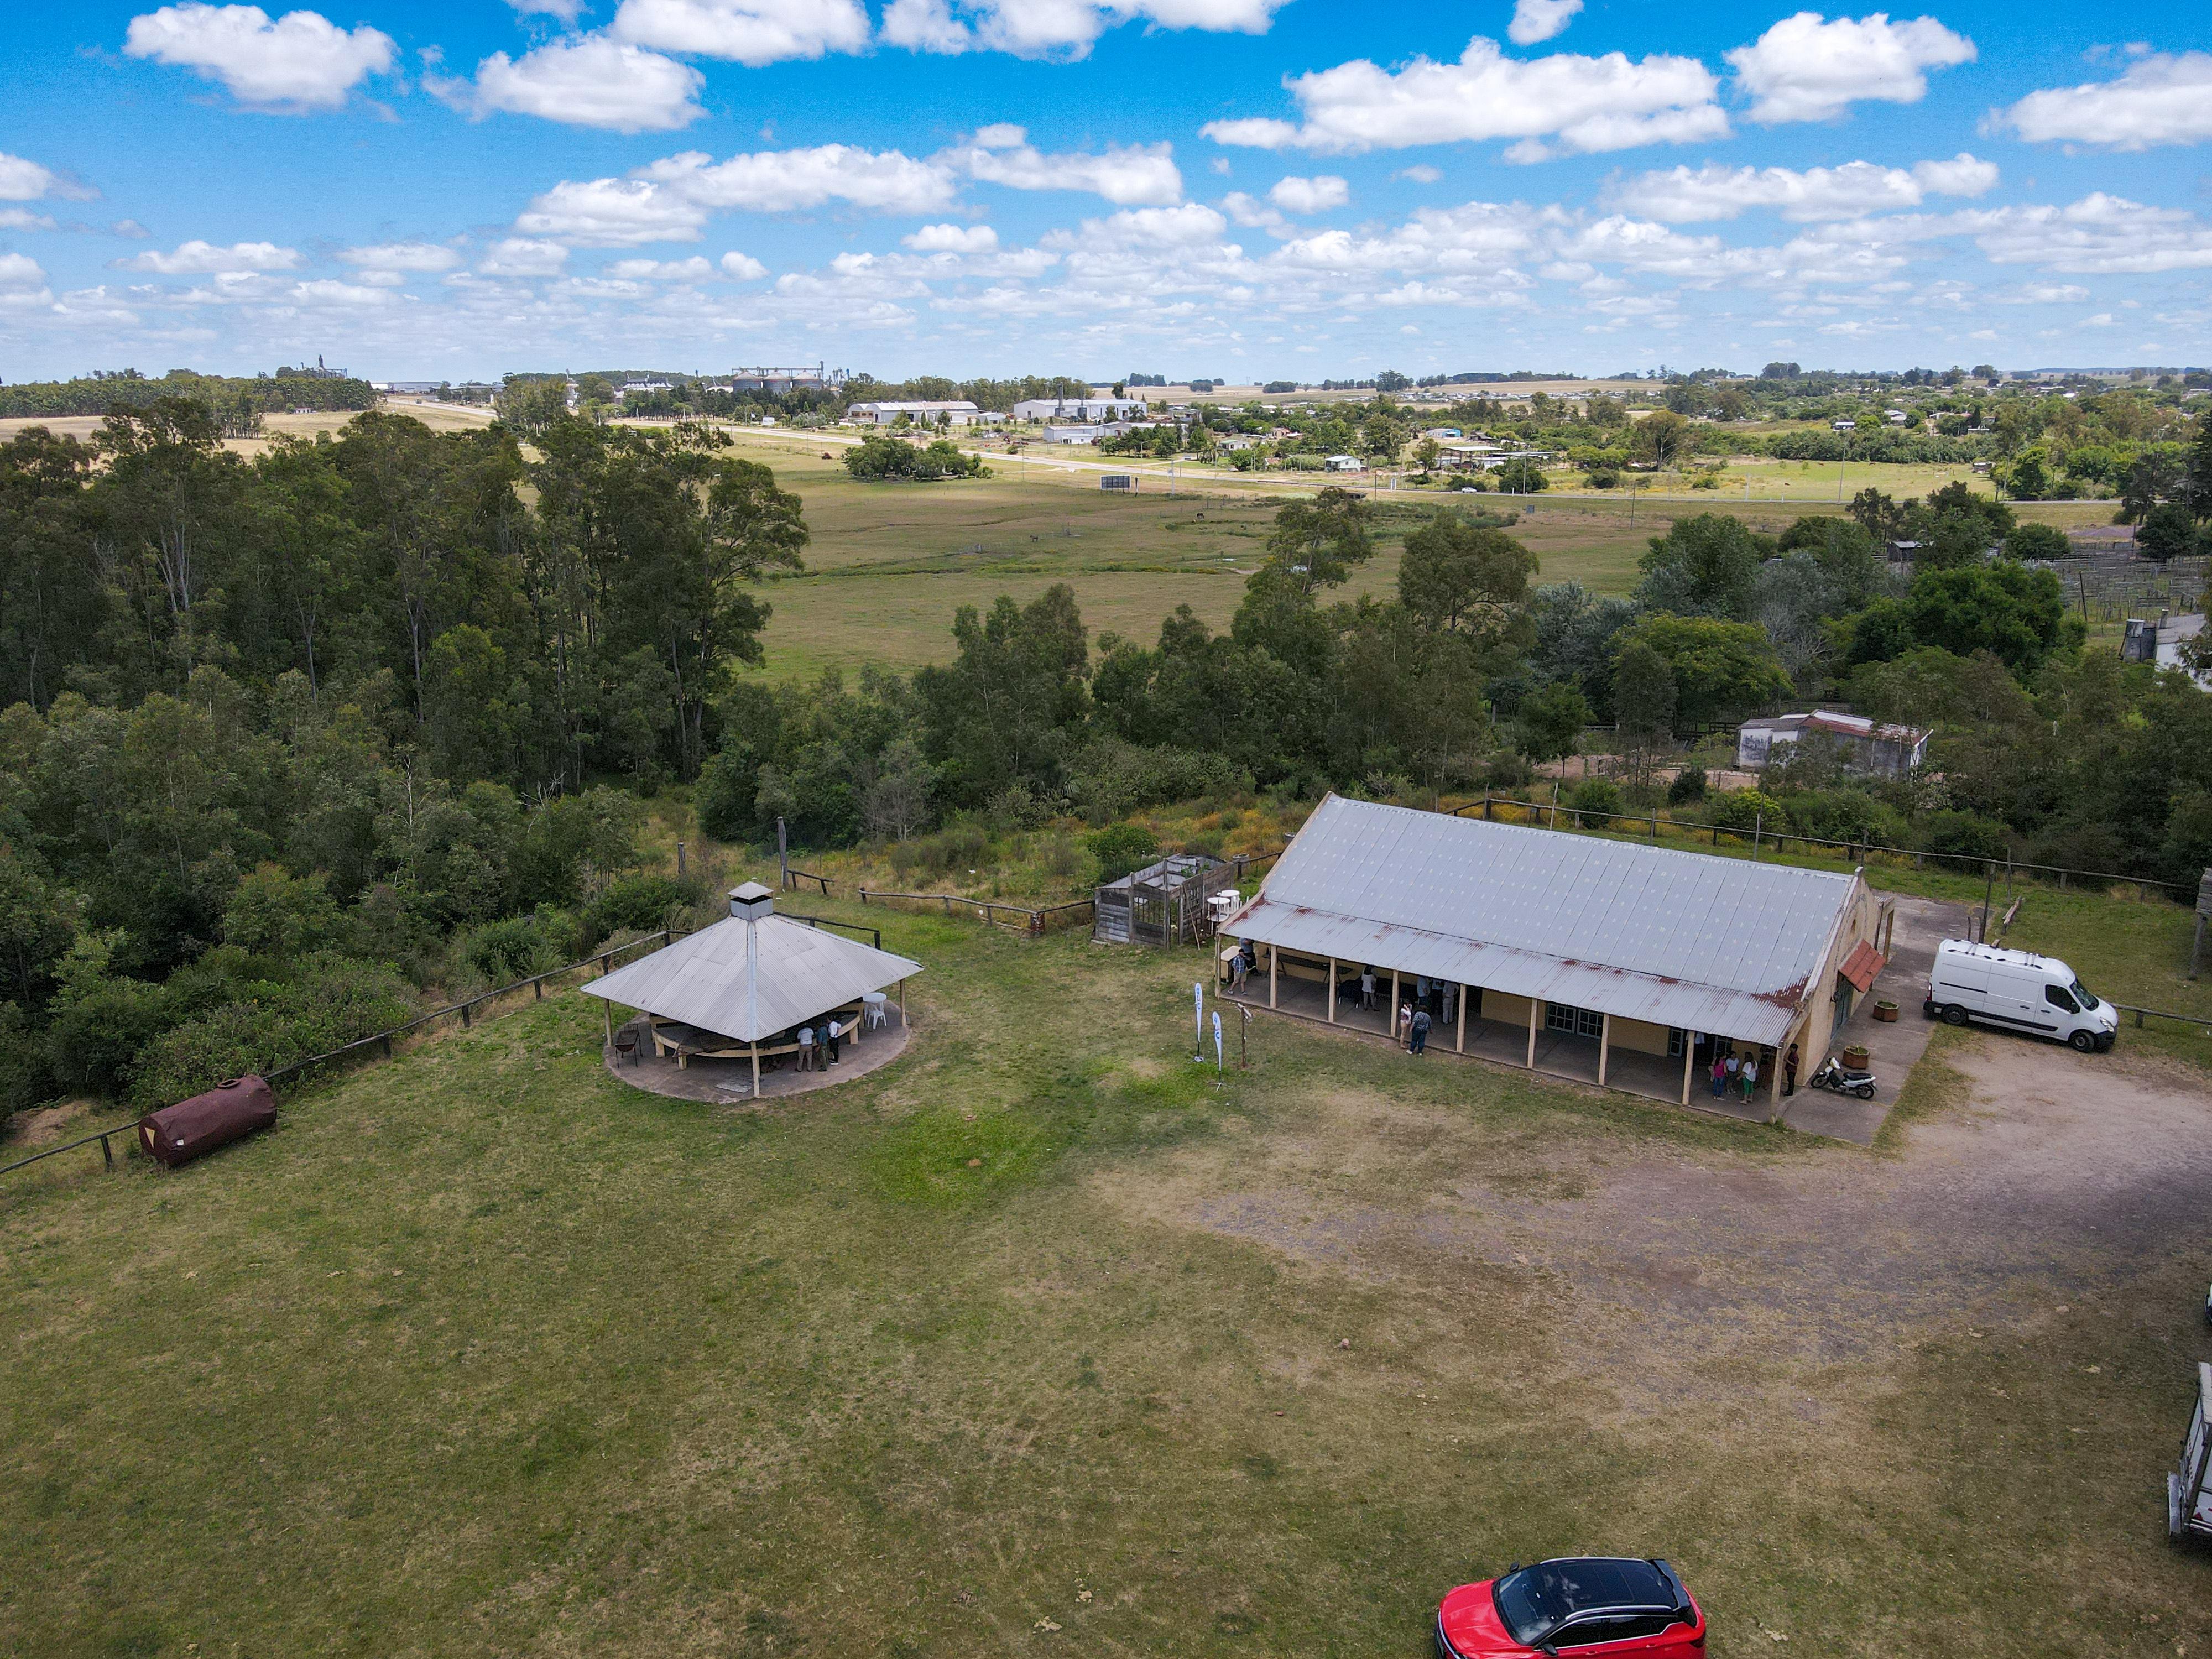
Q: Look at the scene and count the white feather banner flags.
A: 2